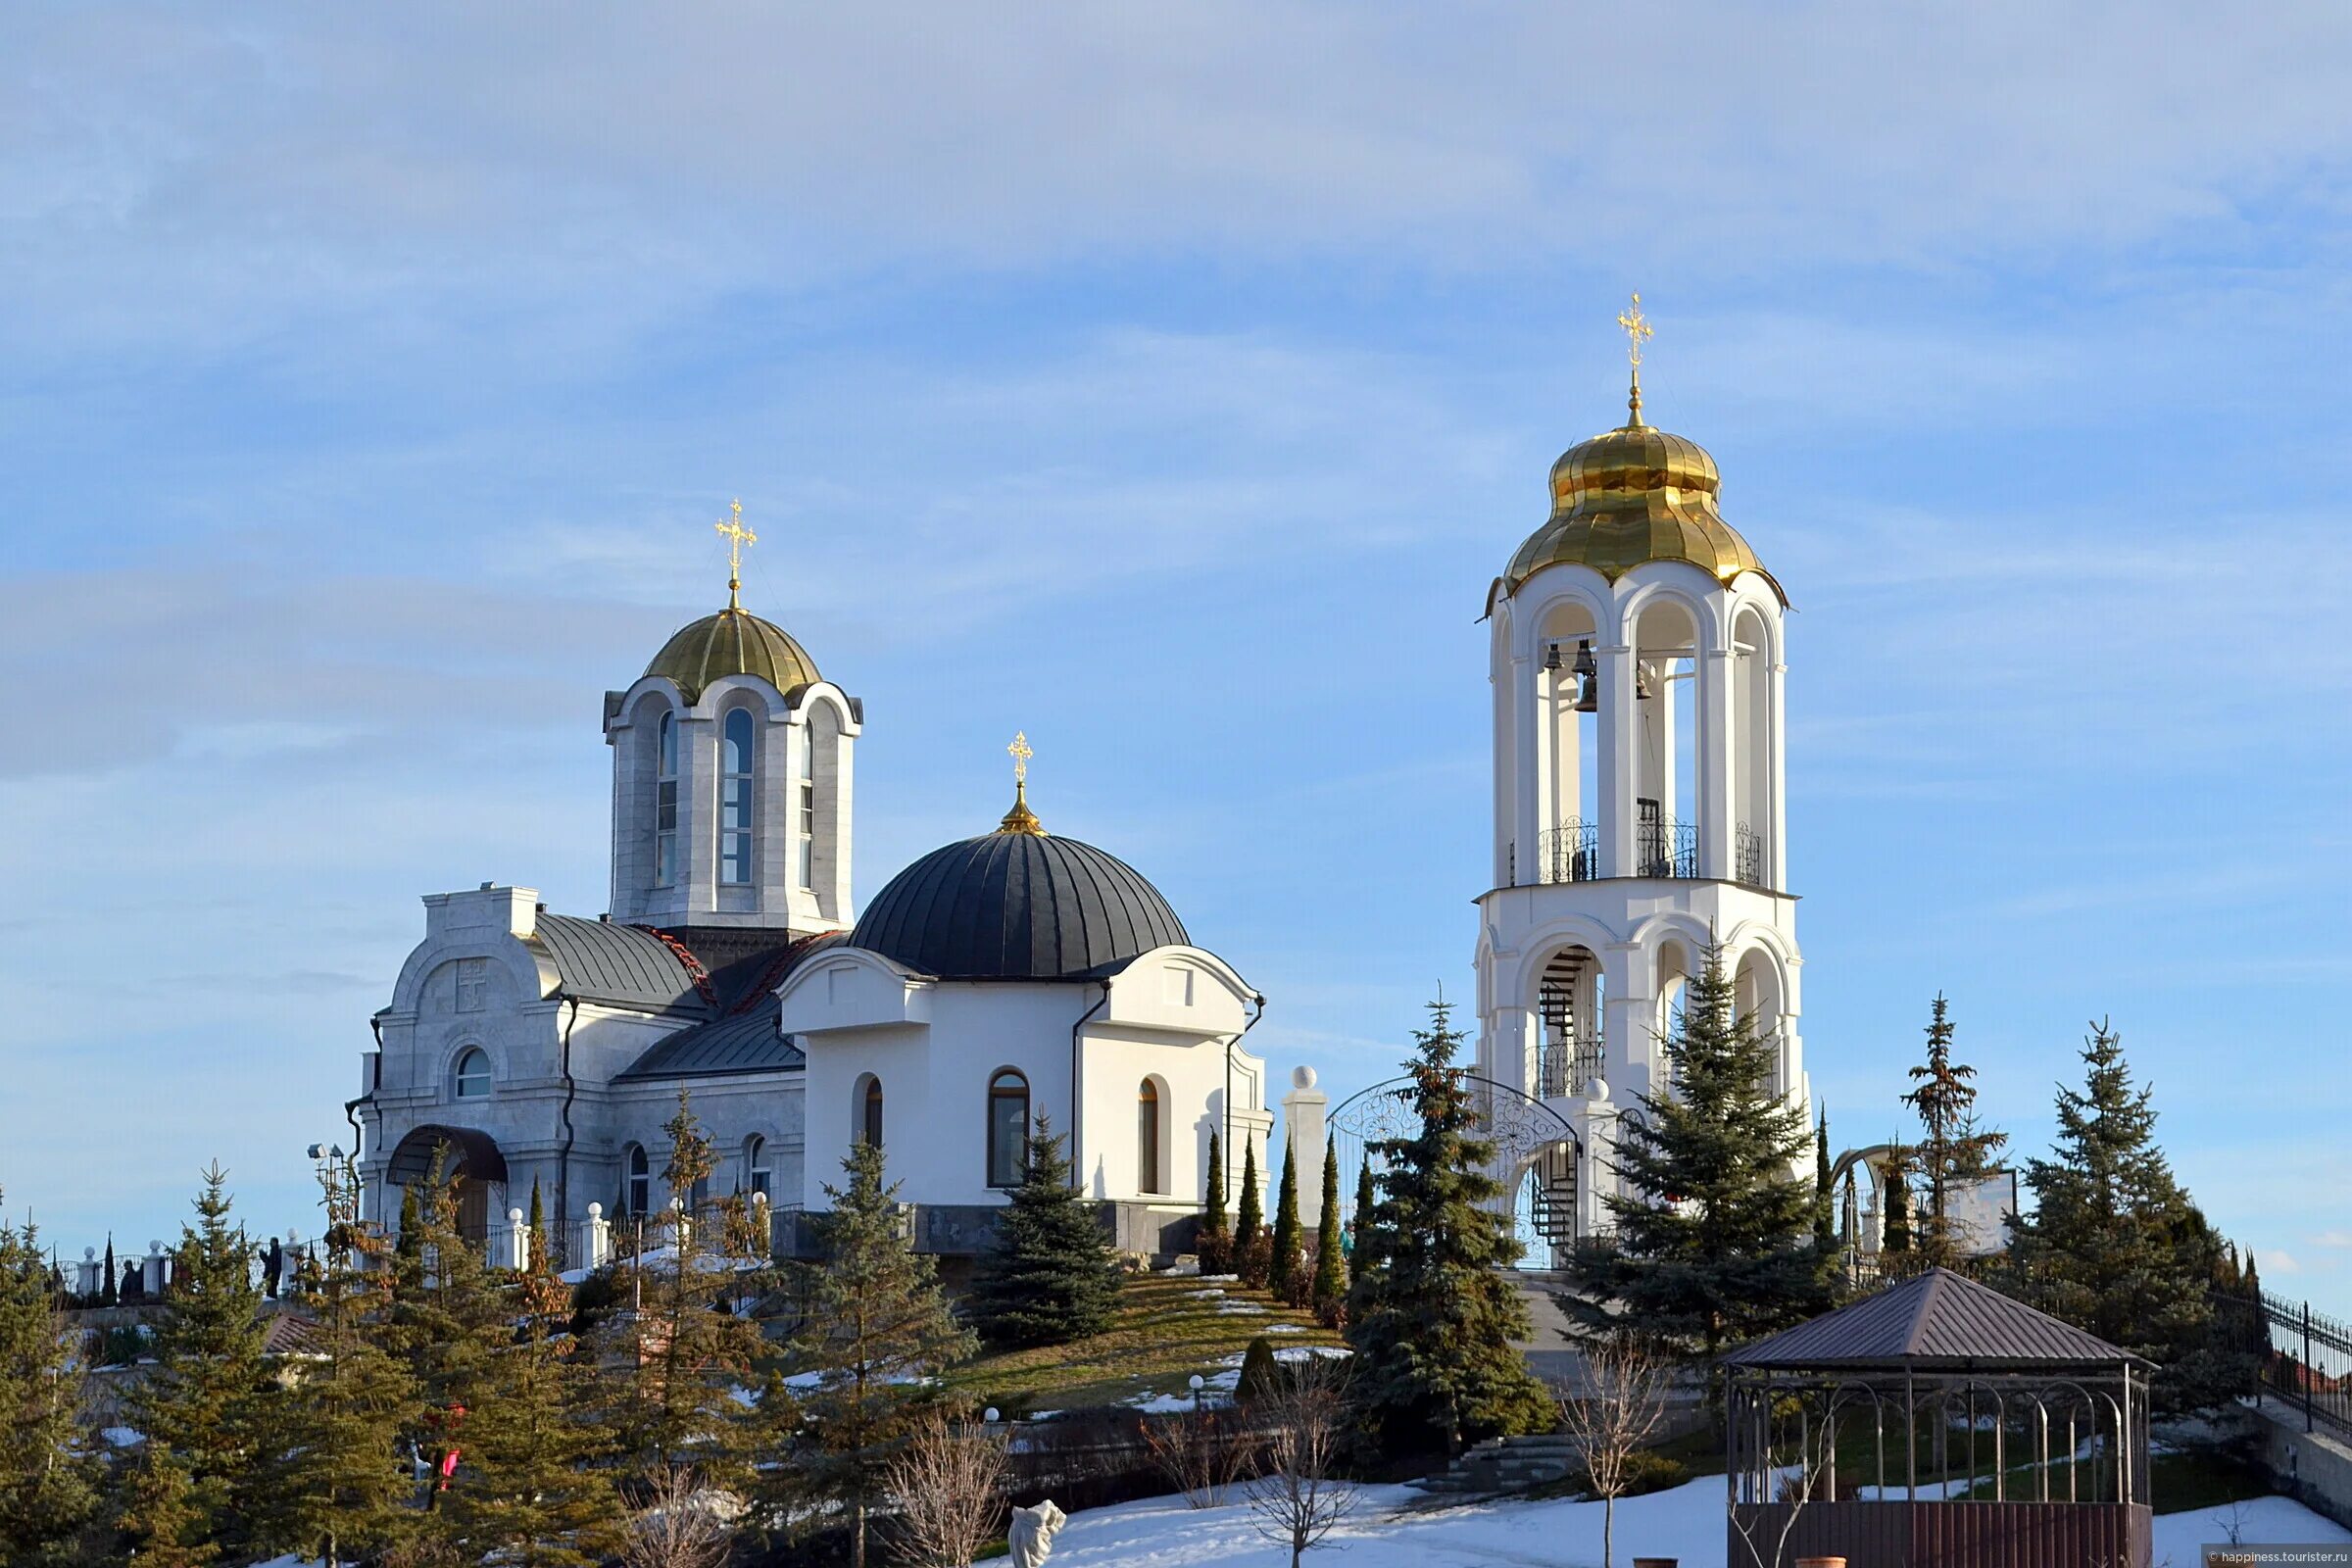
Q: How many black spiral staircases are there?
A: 2